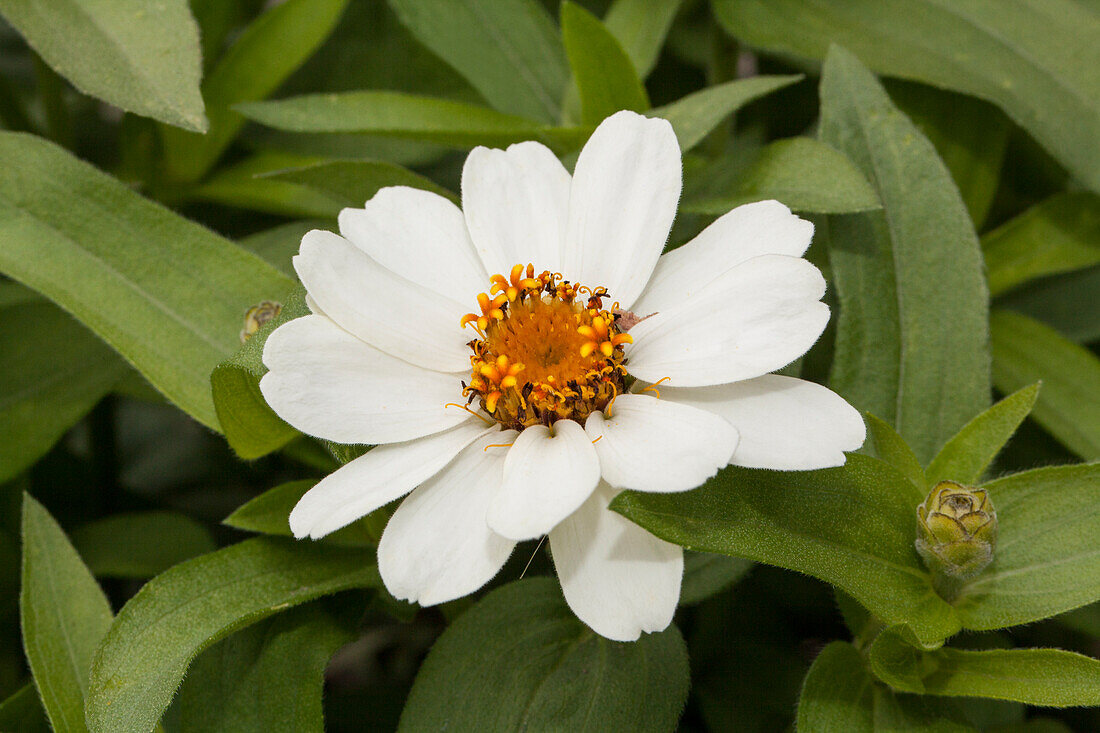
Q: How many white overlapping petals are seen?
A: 13